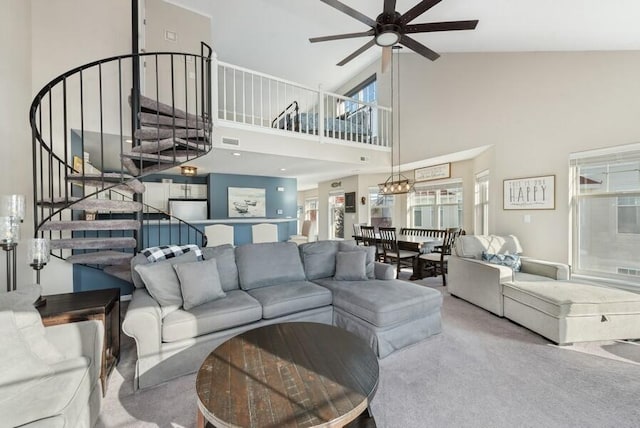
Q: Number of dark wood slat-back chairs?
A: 4